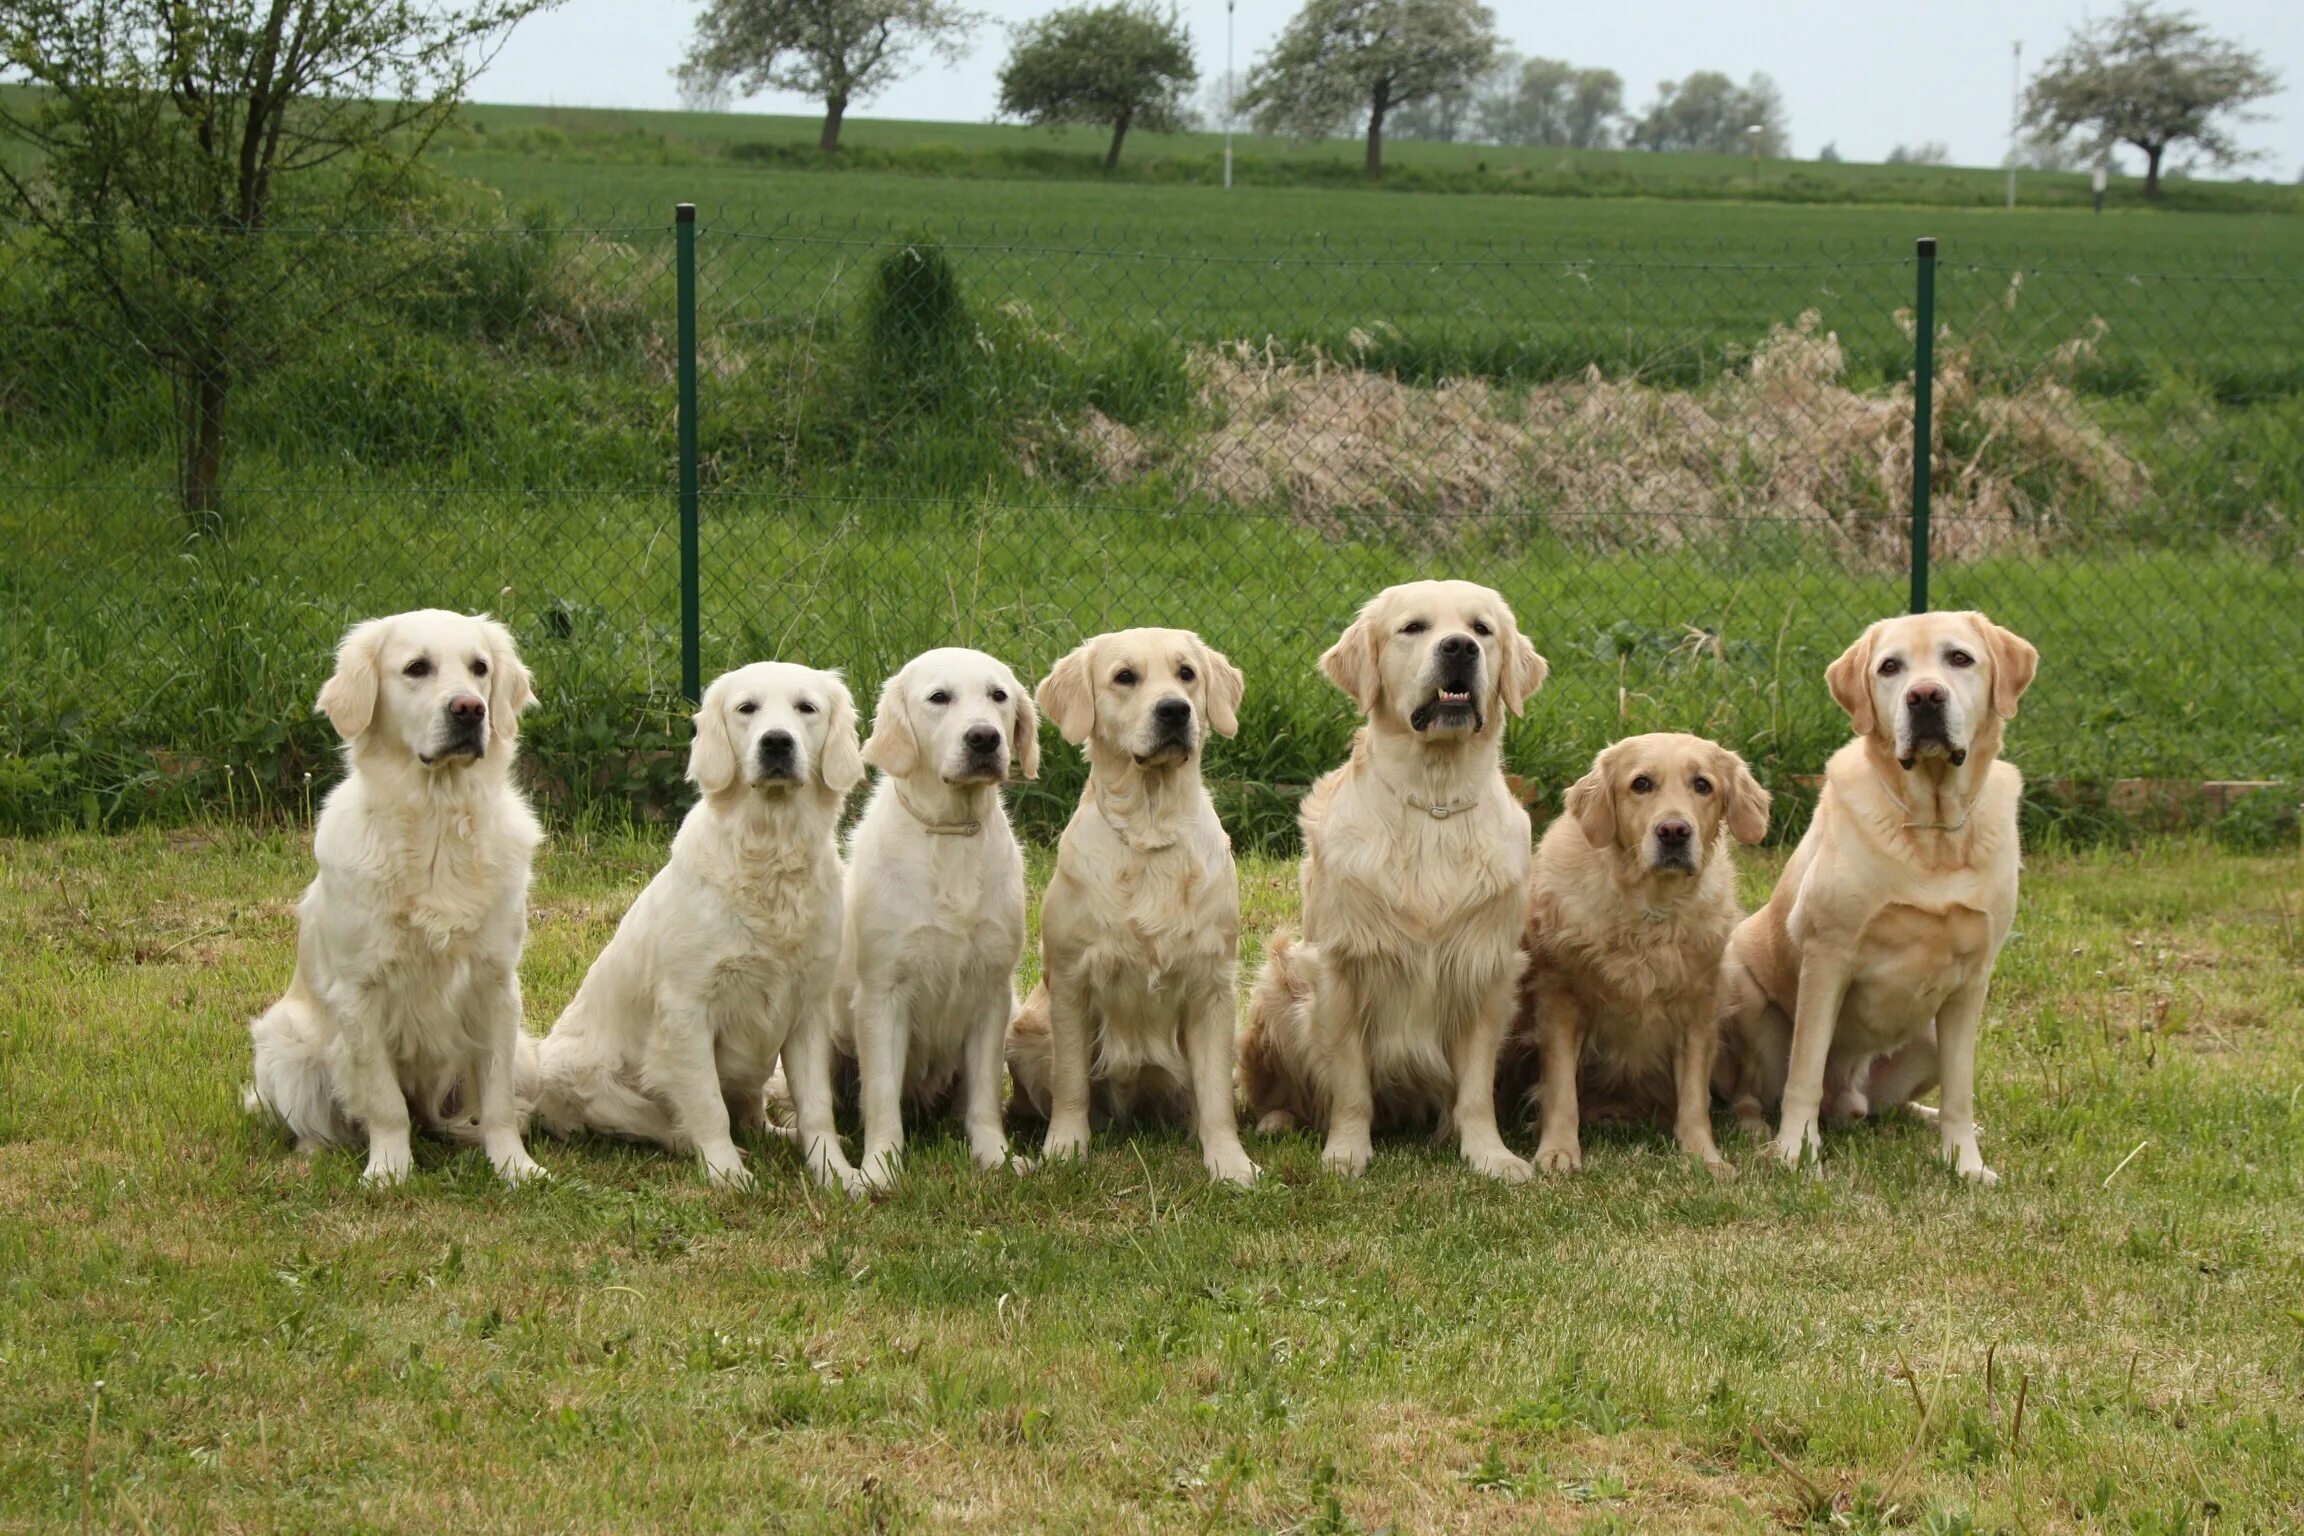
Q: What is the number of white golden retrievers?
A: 3